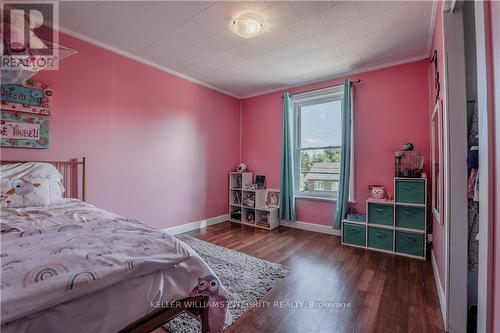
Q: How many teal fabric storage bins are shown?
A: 6